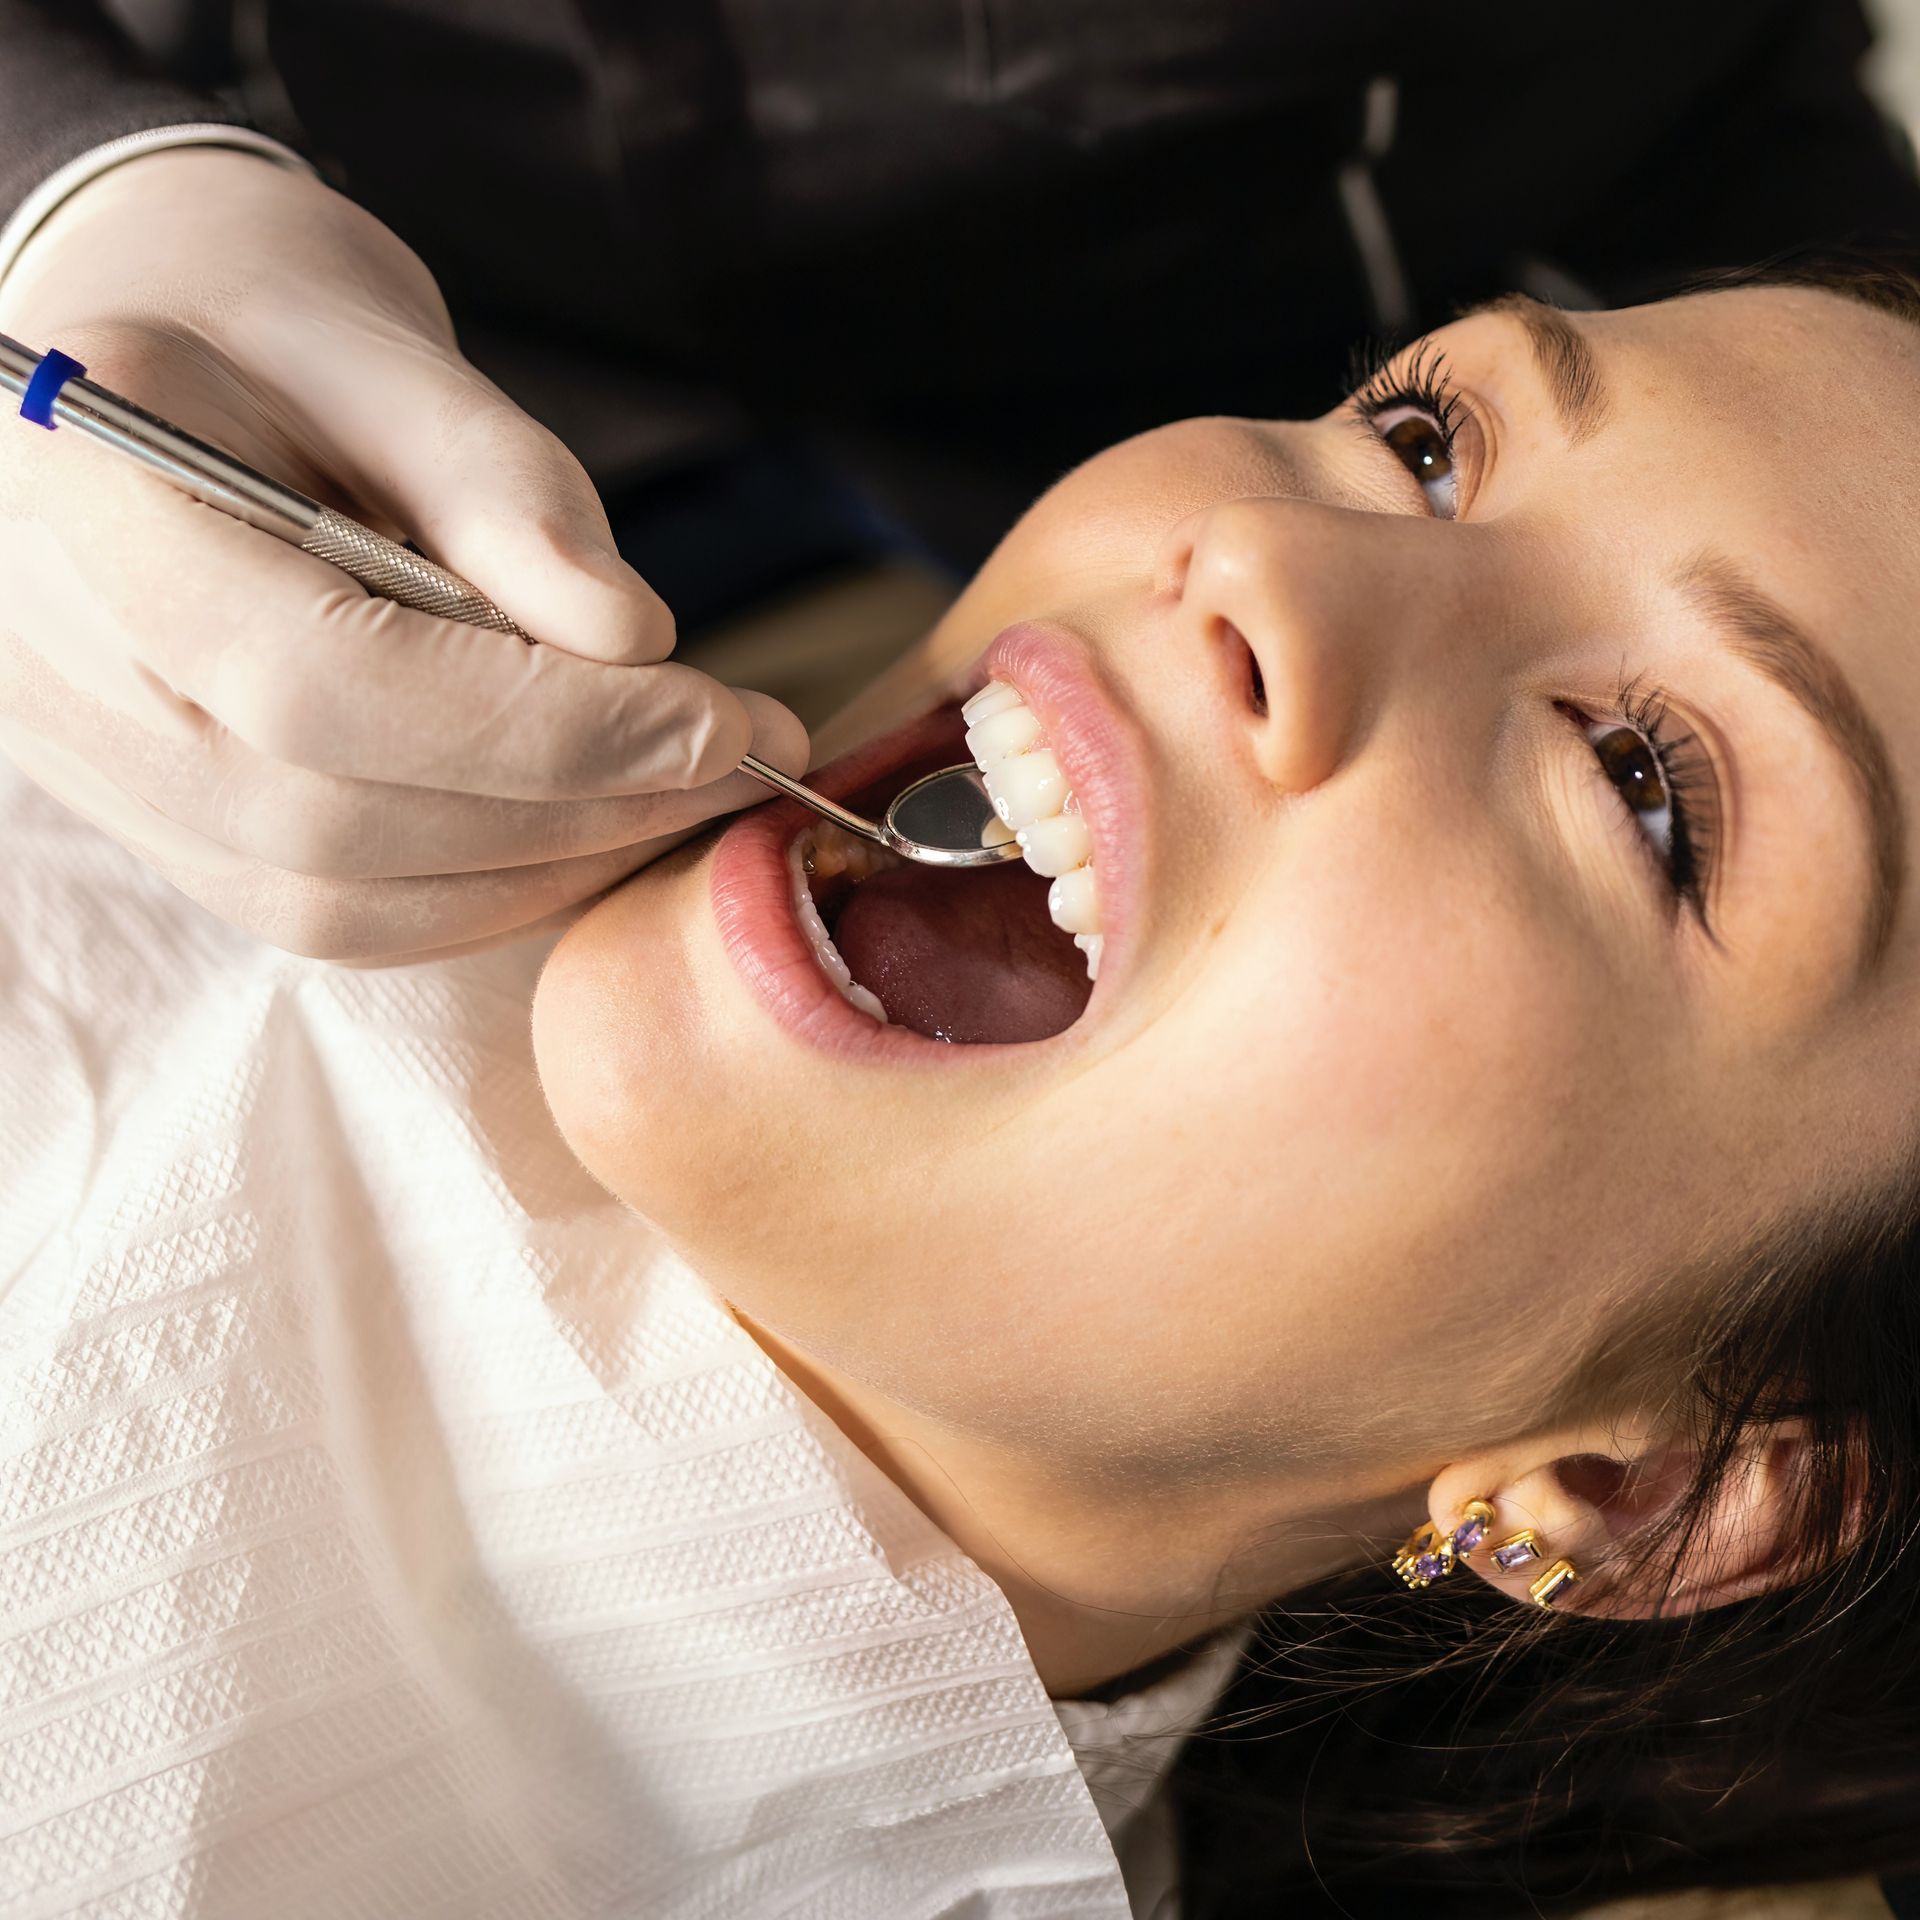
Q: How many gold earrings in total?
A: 3